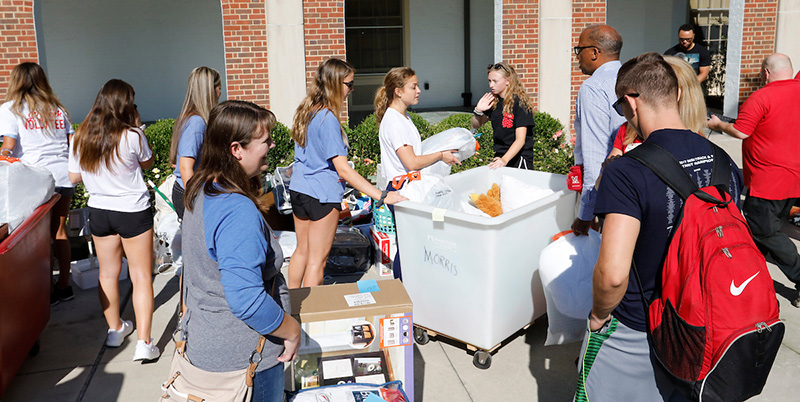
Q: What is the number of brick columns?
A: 6